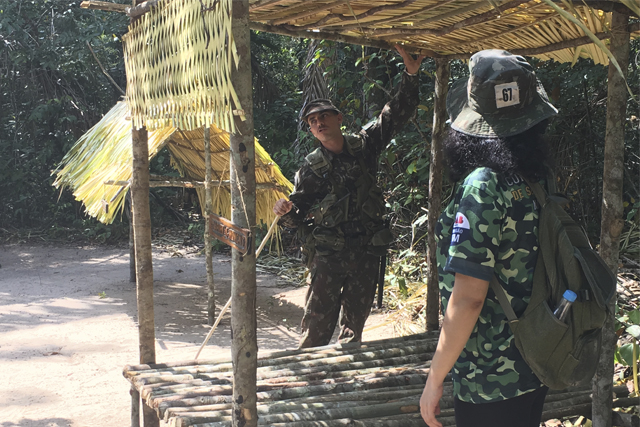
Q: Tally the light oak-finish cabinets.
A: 0